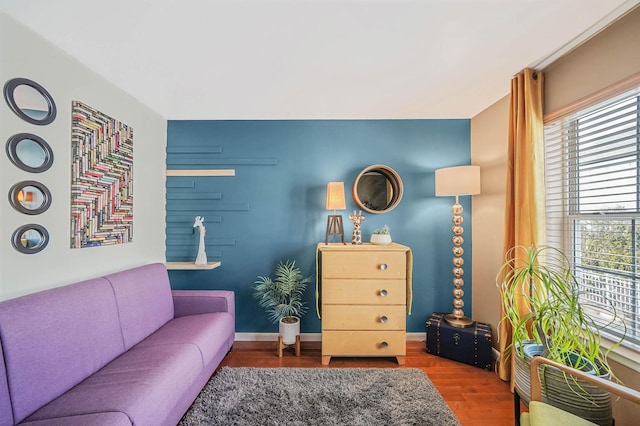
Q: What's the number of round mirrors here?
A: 5